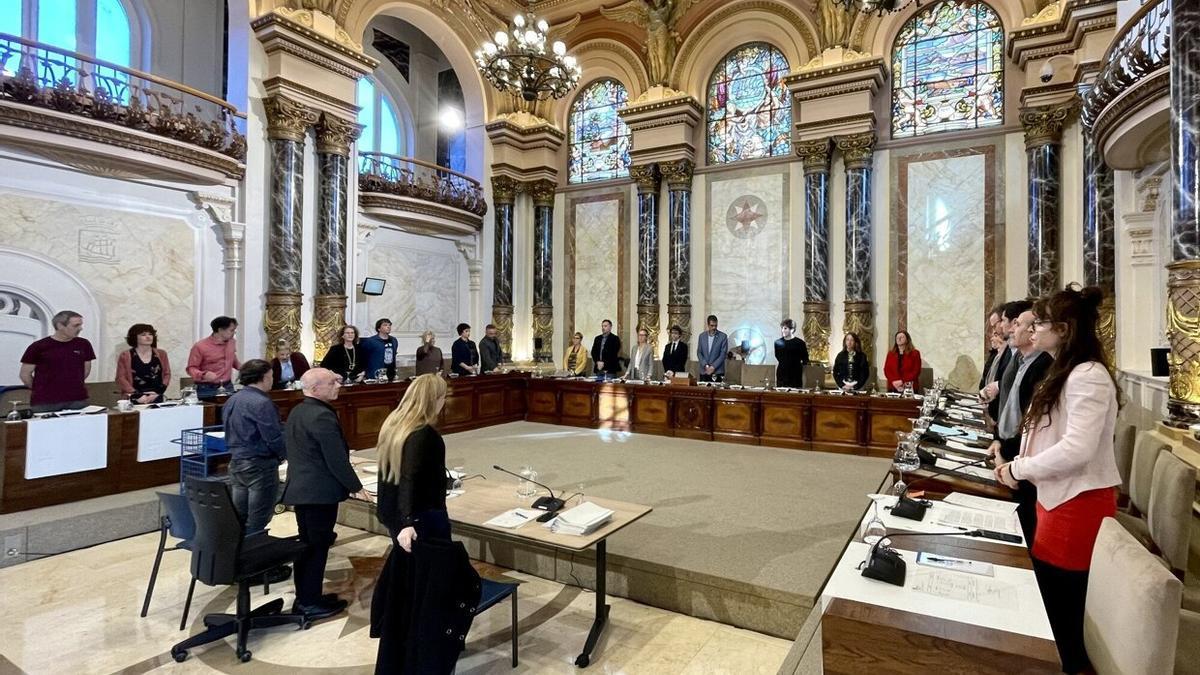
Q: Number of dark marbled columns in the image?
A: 11